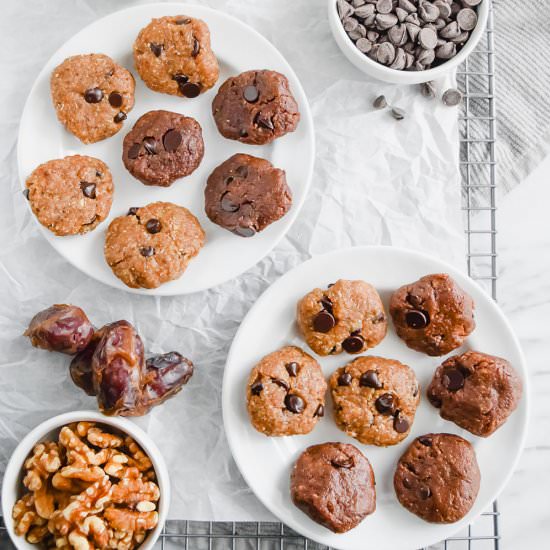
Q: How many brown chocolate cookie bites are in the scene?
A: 7